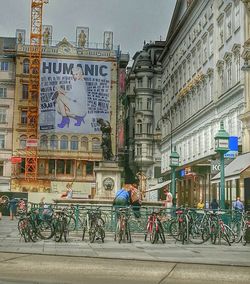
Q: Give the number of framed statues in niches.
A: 4